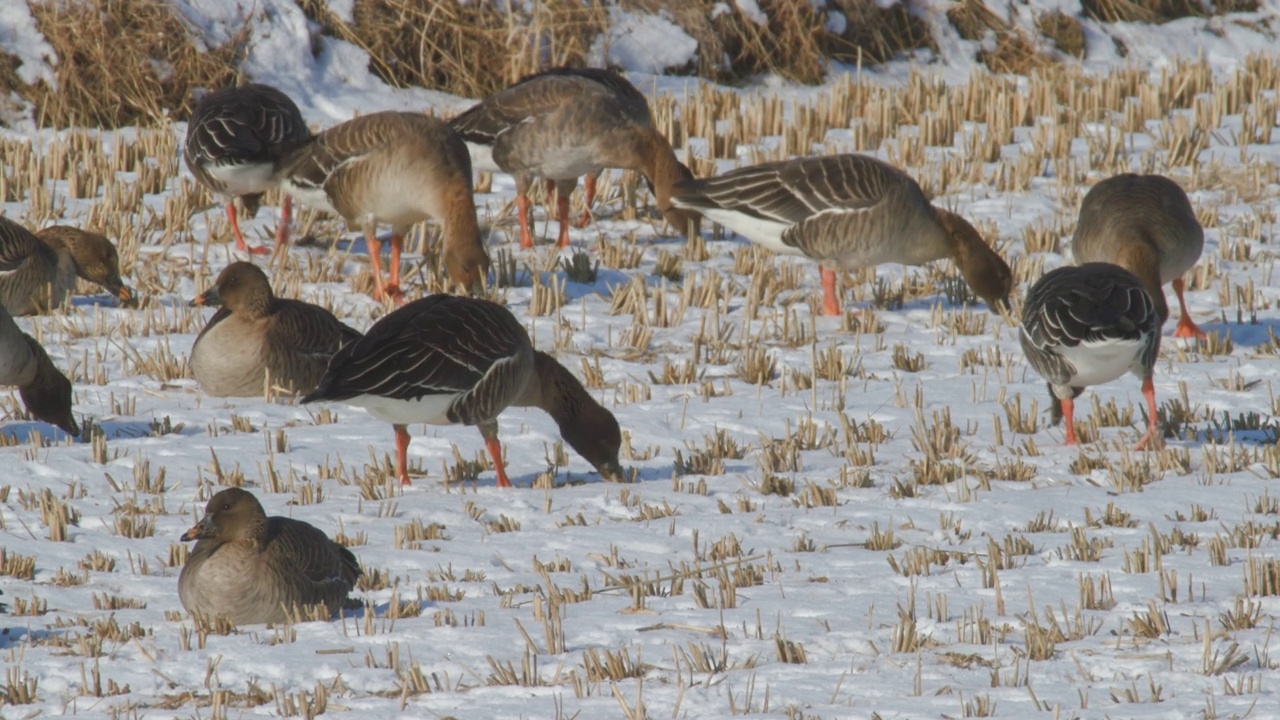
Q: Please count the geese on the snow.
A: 11